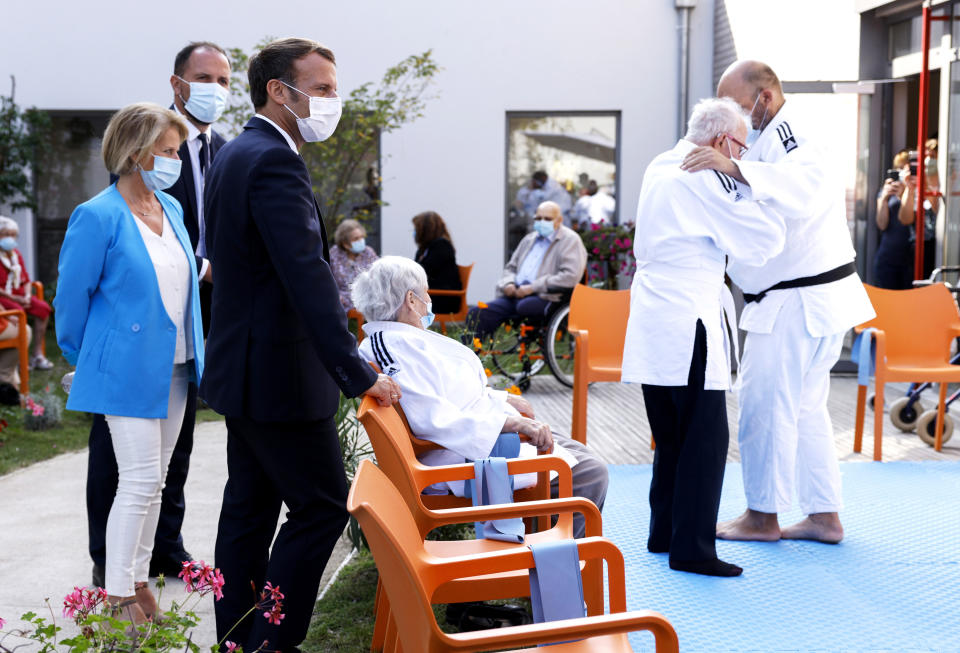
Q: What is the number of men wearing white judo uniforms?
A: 2